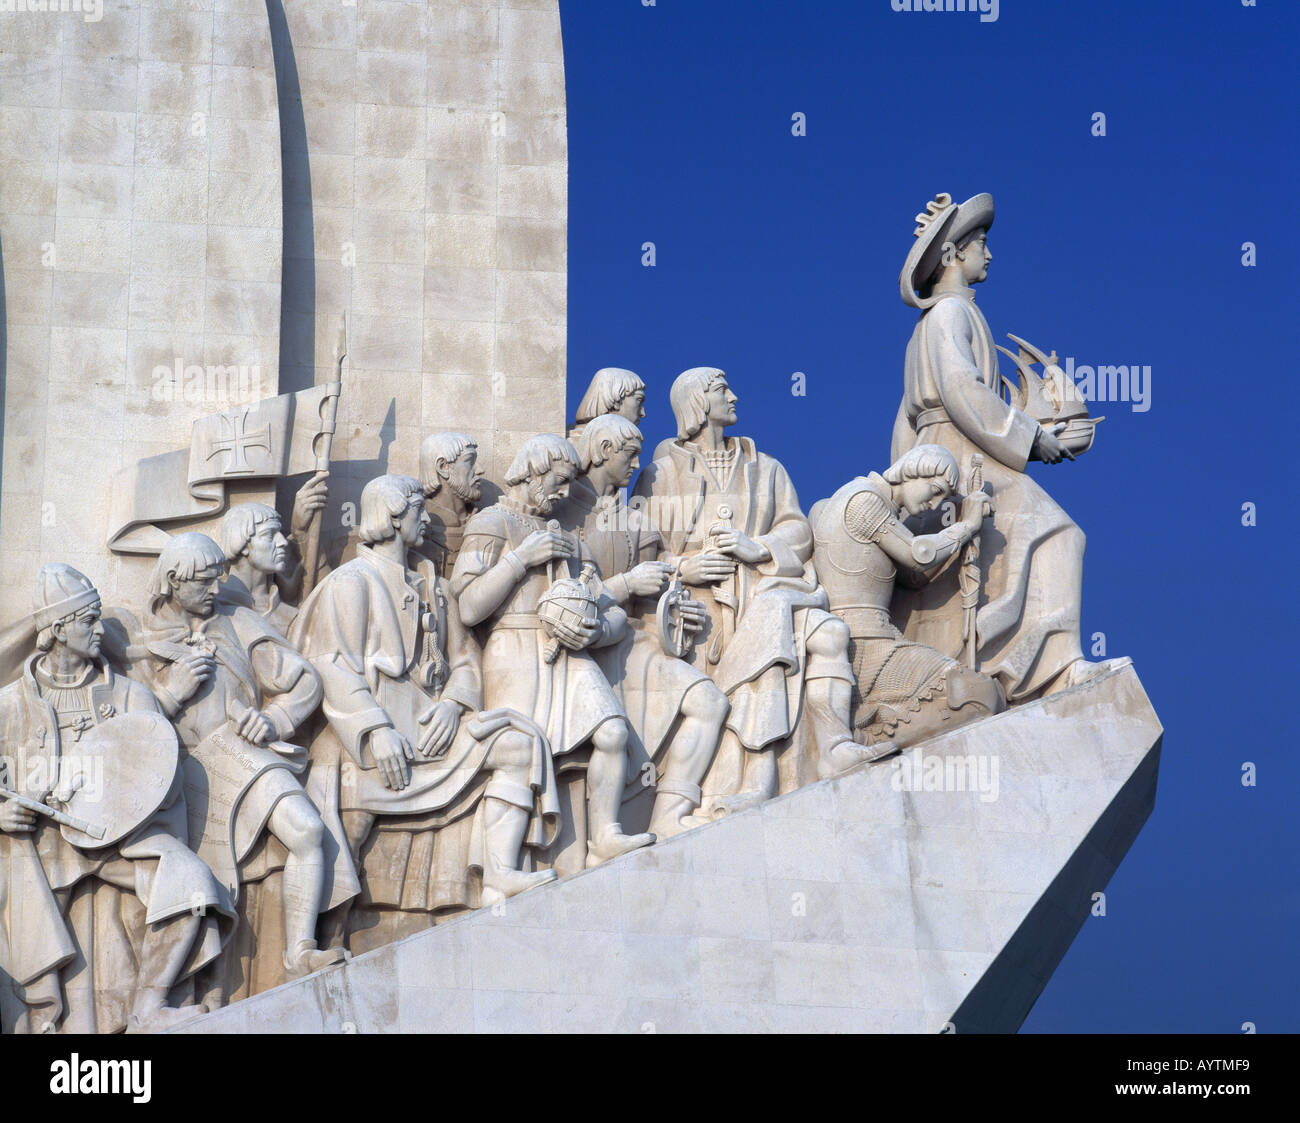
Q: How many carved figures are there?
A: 11